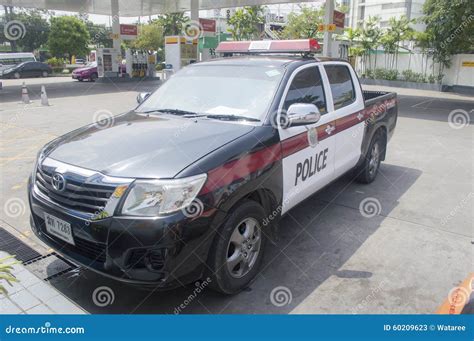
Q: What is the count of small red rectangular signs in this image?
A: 3